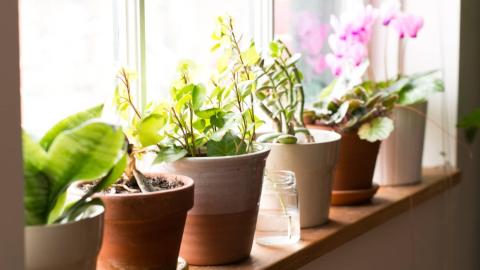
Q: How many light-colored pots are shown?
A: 3